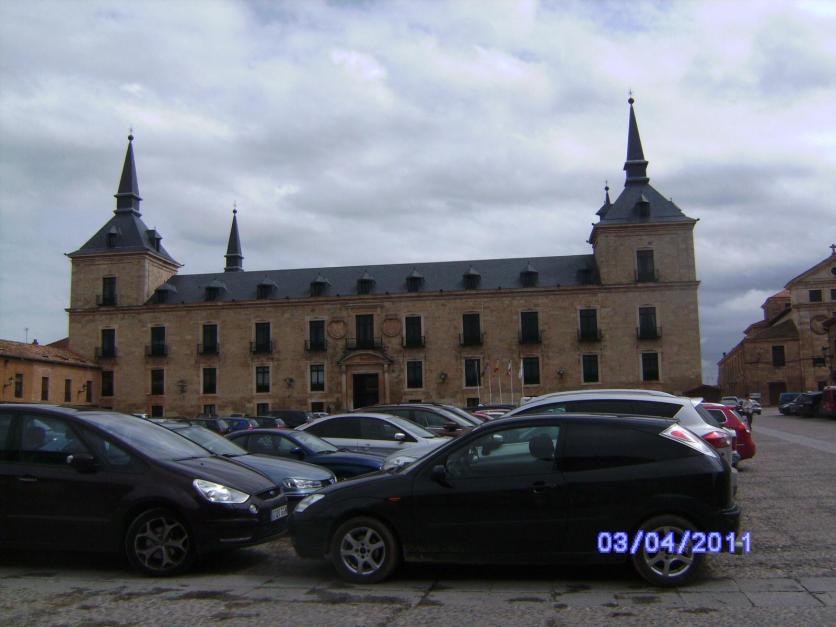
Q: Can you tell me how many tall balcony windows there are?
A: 13